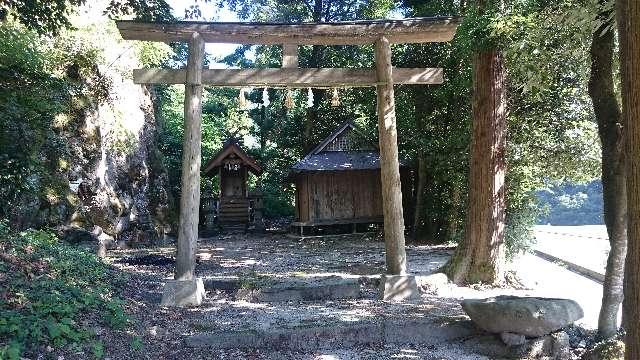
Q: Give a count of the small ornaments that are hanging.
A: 5